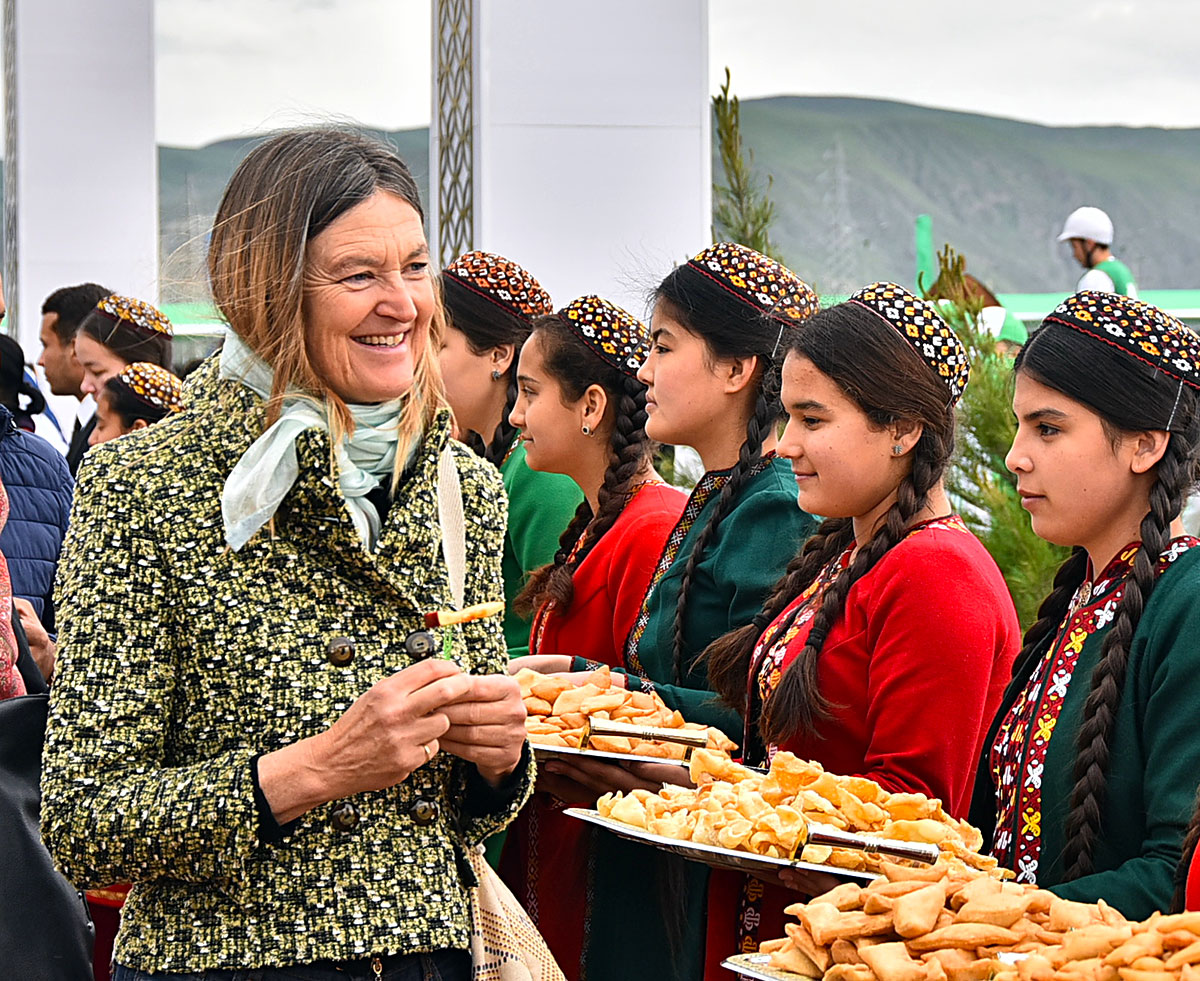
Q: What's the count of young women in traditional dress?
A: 7